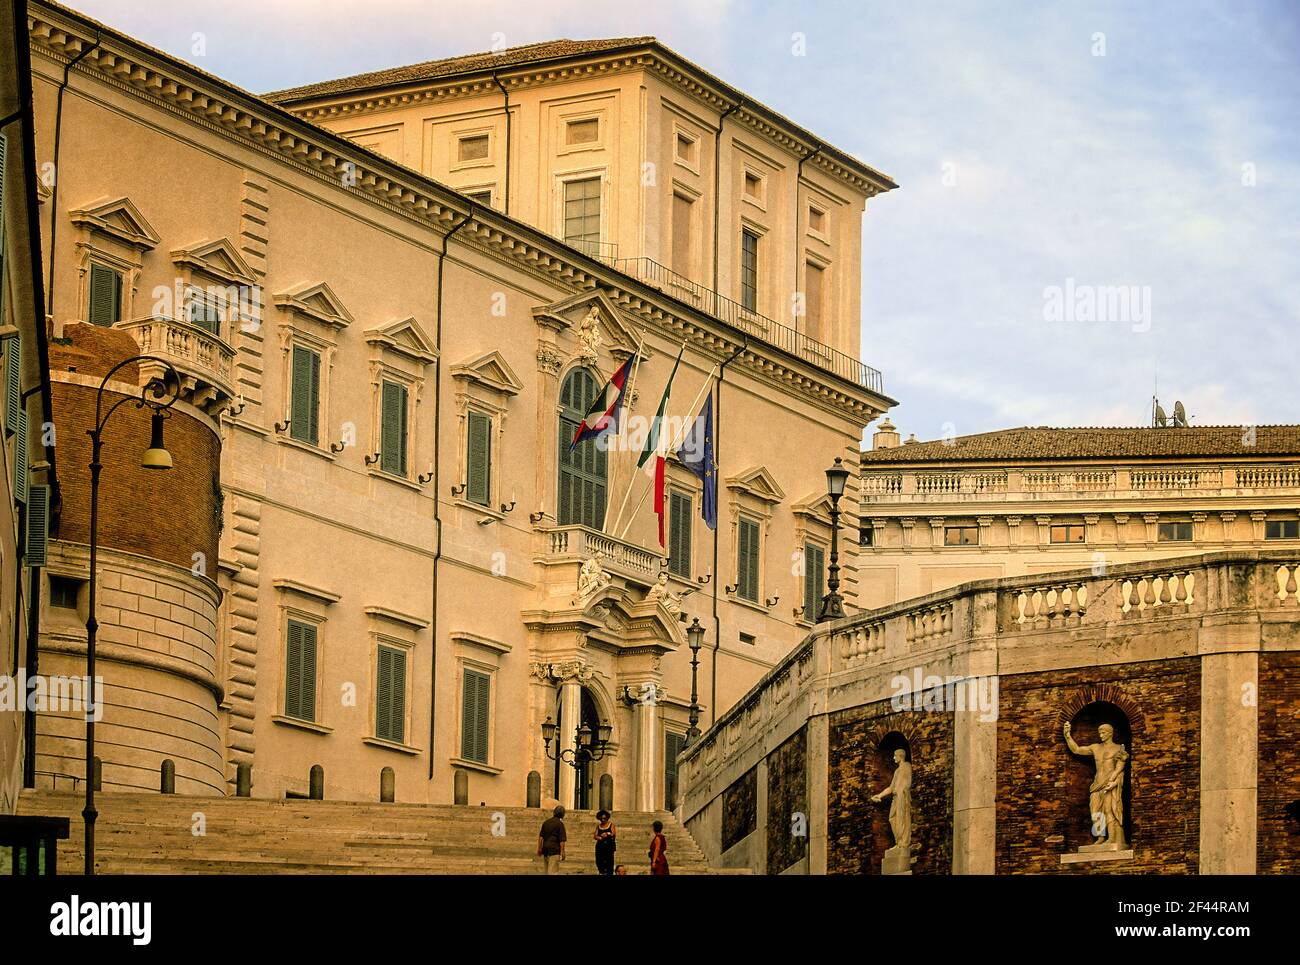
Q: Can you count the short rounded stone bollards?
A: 8